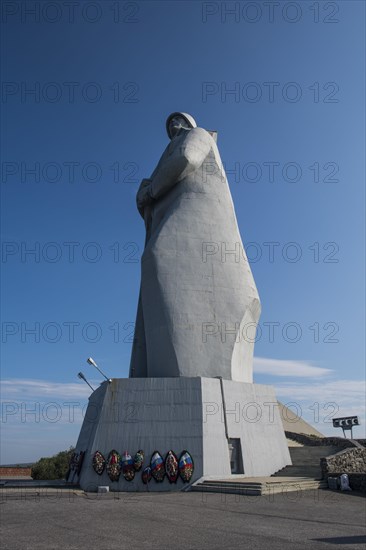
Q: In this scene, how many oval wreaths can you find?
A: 8